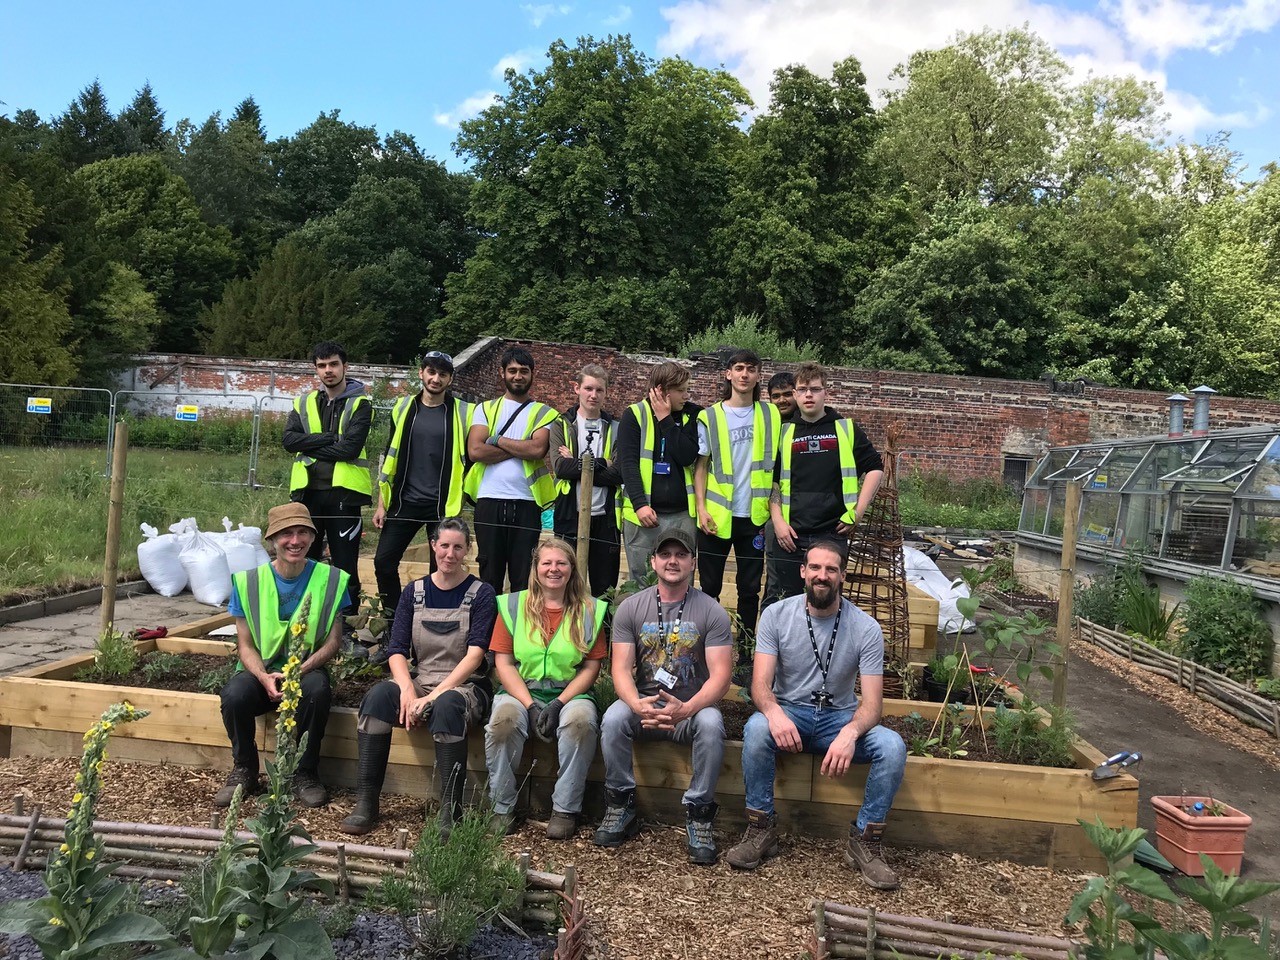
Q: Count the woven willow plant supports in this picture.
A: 1